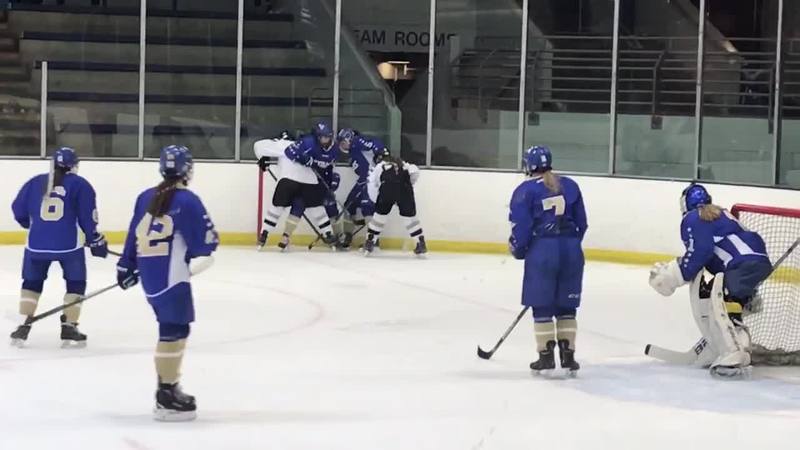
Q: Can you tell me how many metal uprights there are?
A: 9